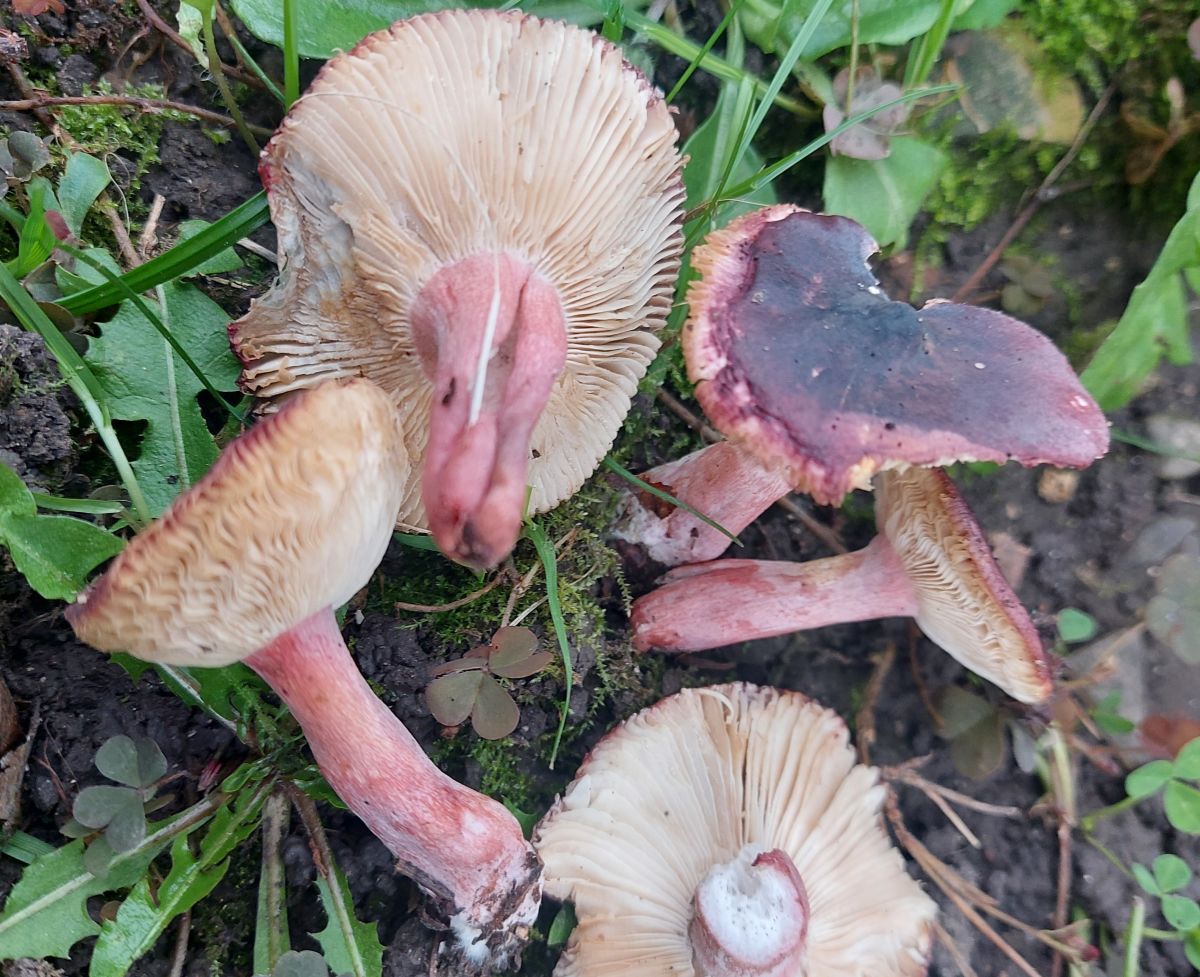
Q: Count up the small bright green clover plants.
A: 2